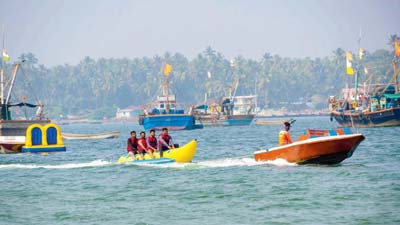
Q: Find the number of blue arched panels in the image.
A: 2